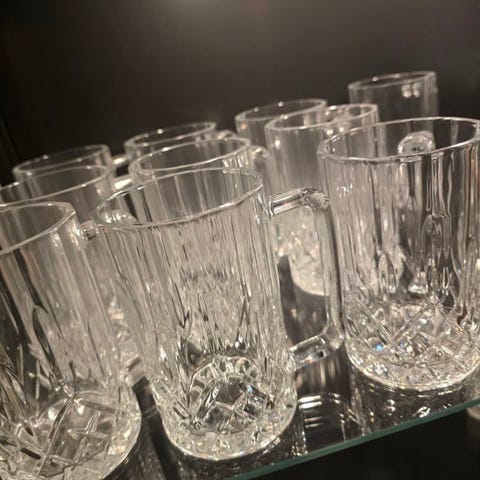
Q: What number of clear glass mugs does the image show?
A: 10